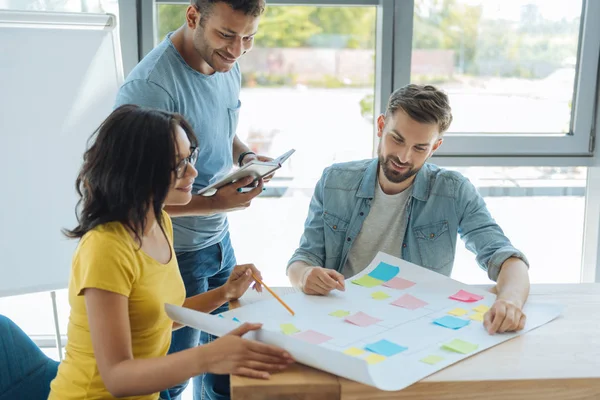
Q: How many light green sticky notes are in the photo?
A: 6